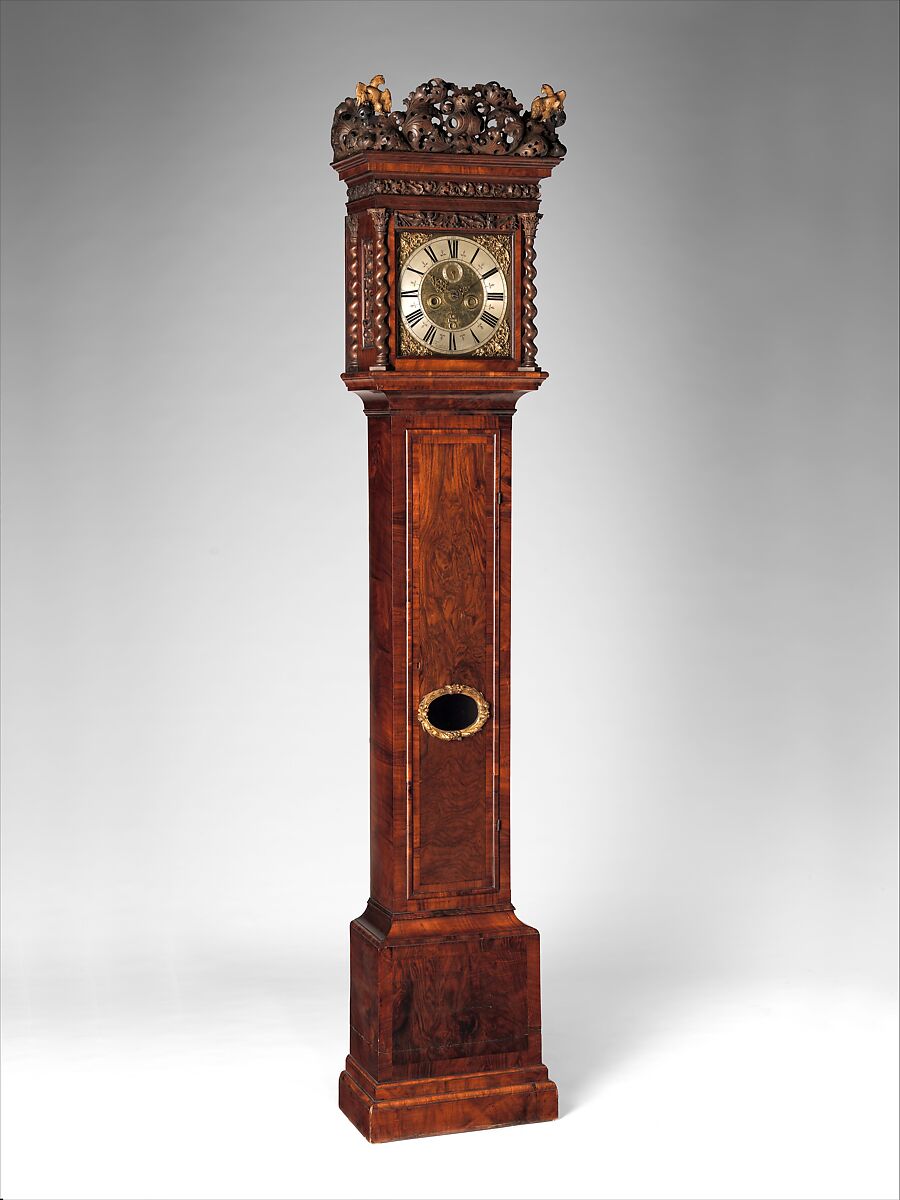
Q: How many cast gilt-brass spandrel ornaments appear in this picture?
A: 4